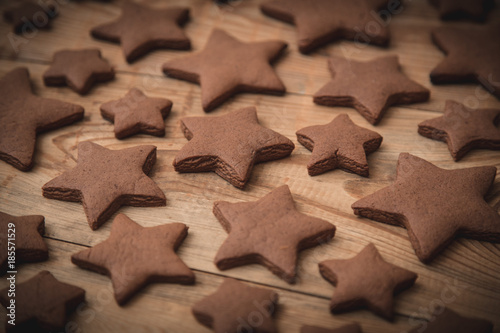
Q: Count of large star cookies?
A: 11